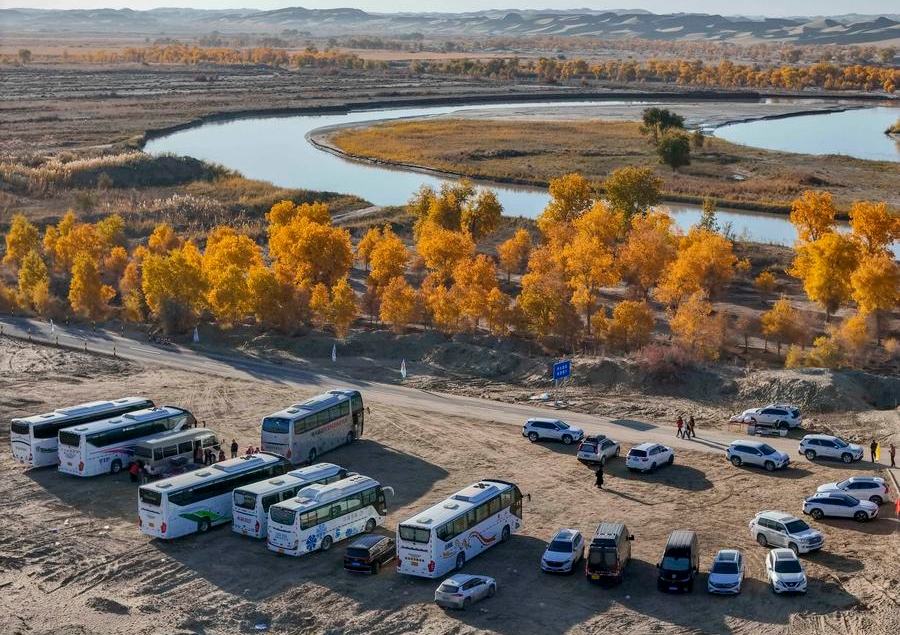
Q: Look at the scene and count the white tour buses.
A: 7